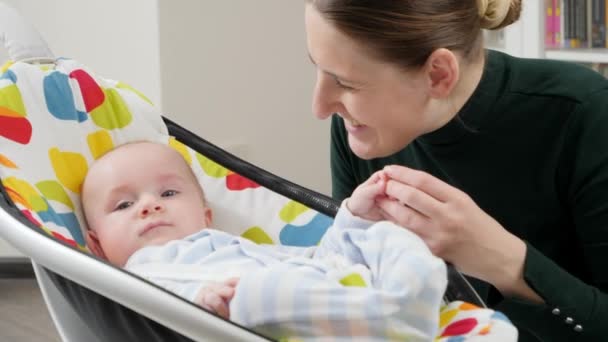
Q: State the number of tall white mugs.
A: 0